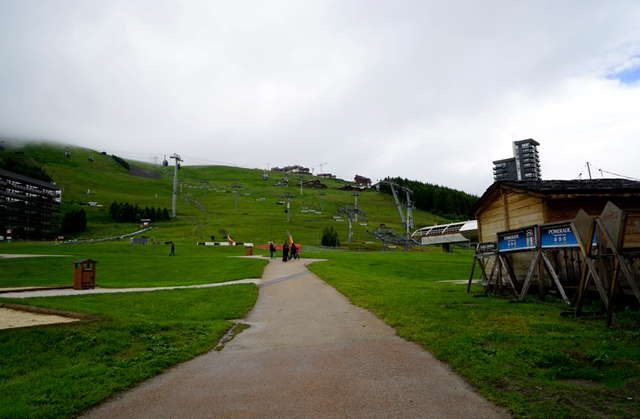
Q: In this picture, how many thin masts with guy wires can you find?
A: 1